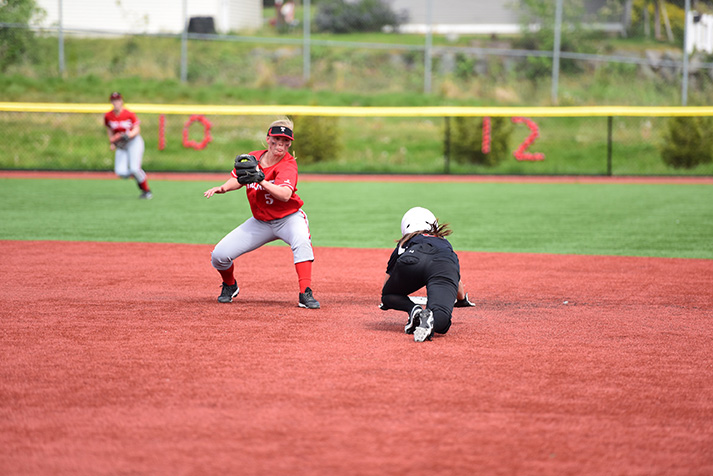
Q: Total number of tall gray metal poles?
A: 6